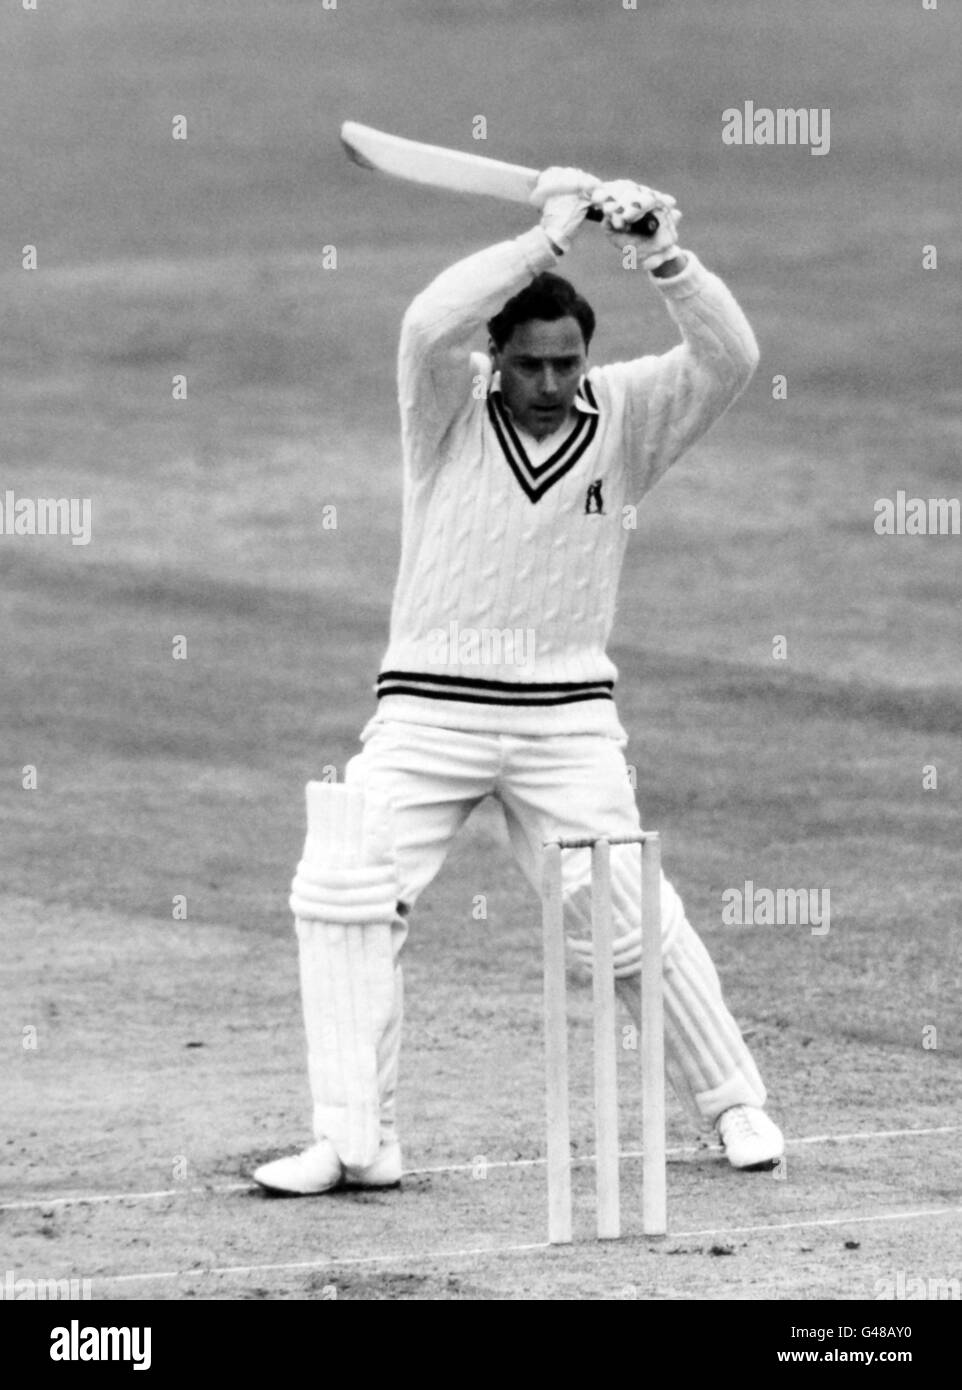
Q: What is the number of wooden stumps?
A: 3